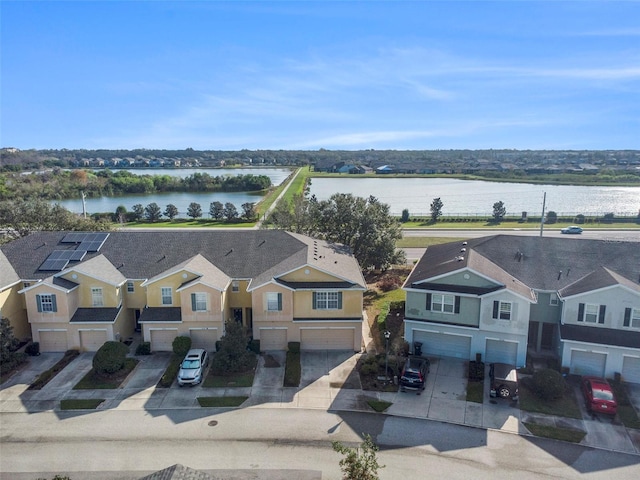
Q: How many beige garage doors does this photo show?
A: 6